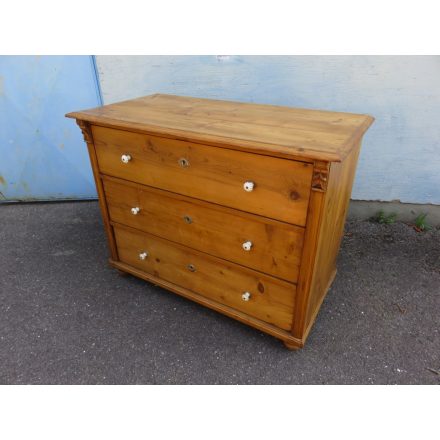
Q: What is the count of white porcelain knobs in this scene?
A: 6